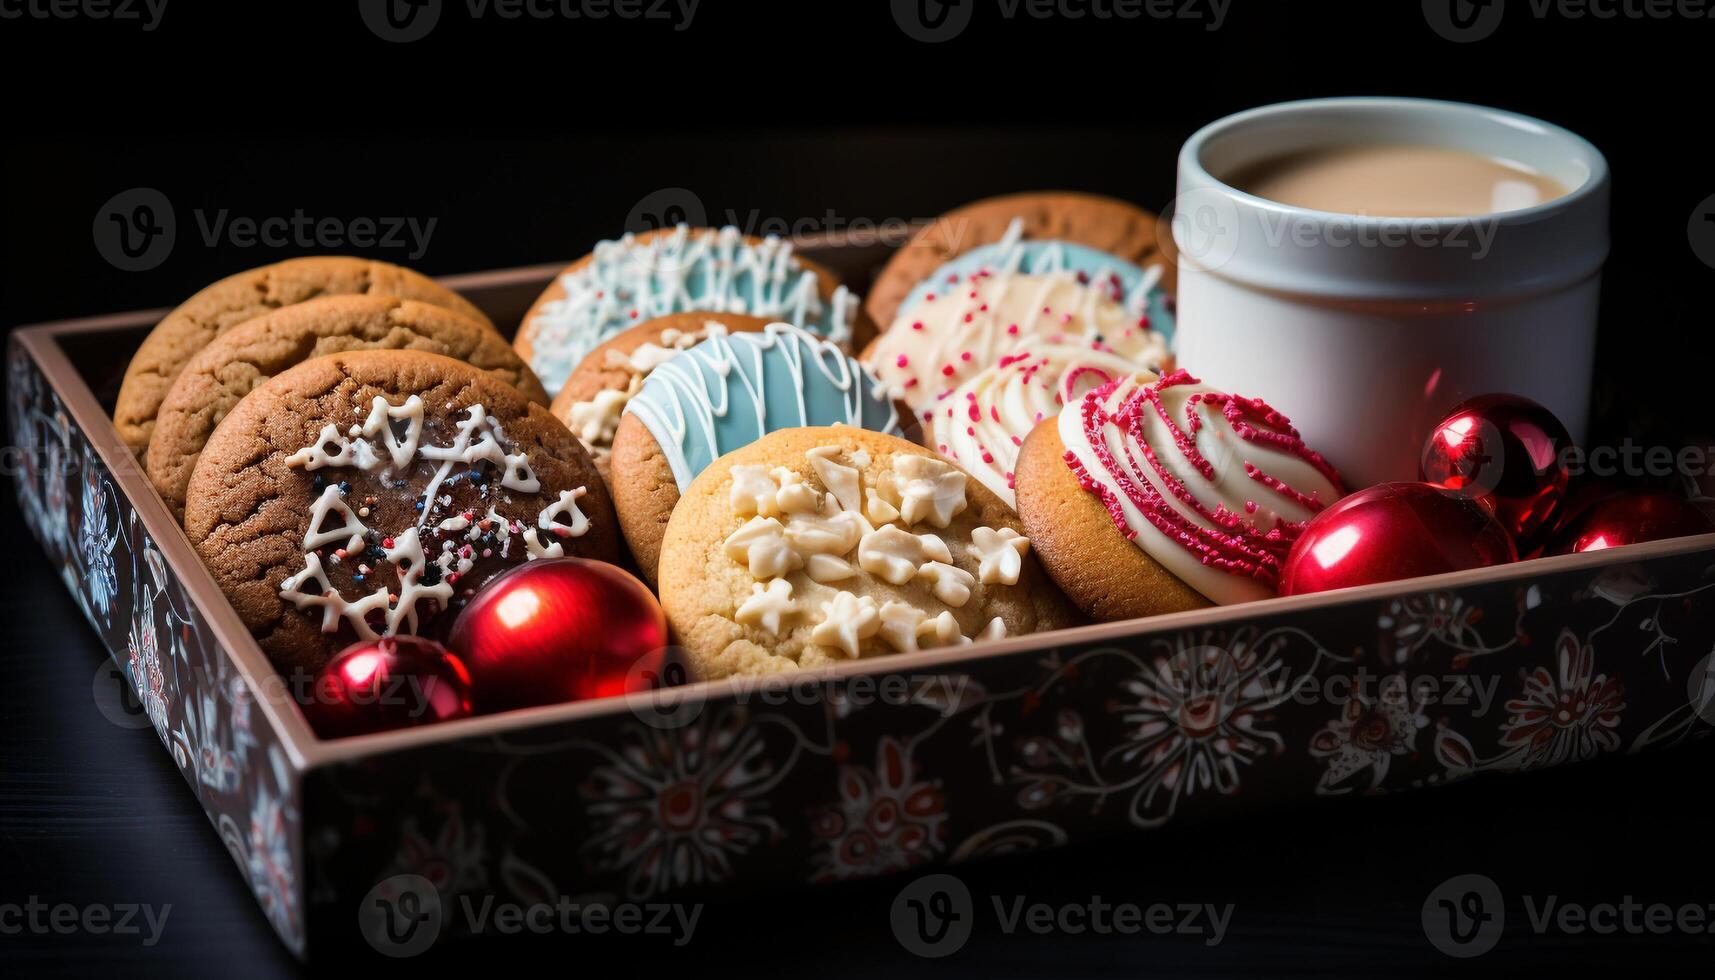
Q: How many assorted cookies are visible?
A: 12